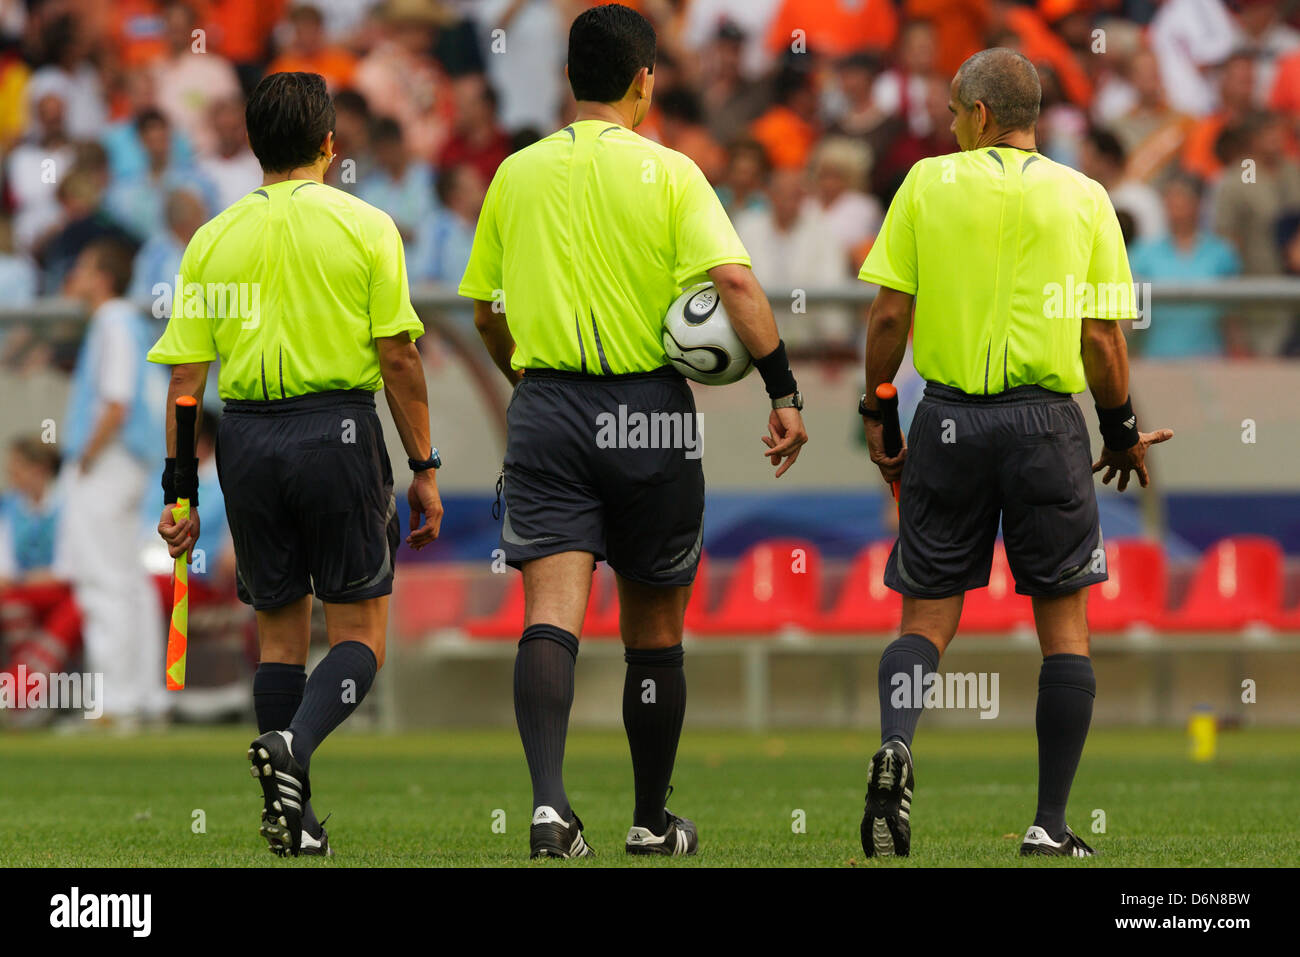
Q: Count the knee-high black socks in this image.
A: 6